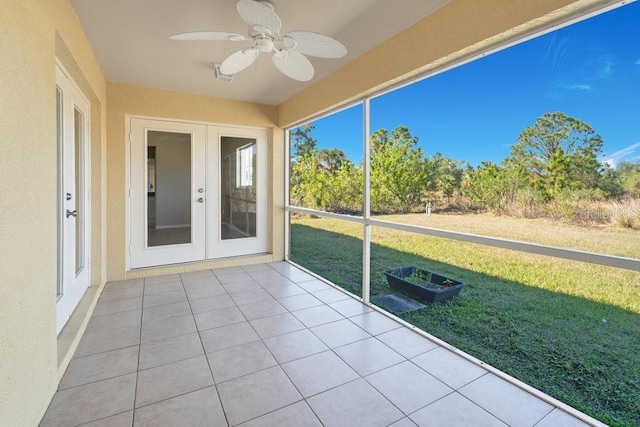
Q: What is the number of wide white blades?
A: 5